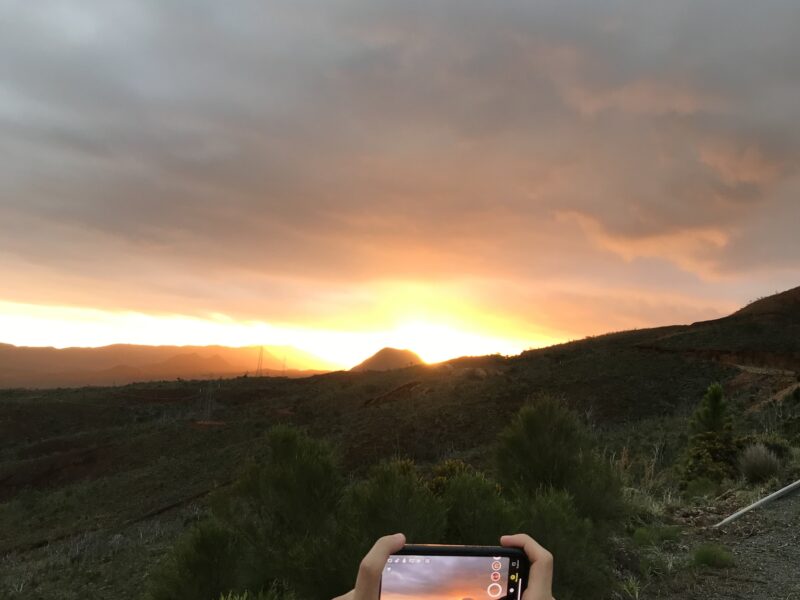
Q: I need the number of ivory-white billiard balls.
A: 0